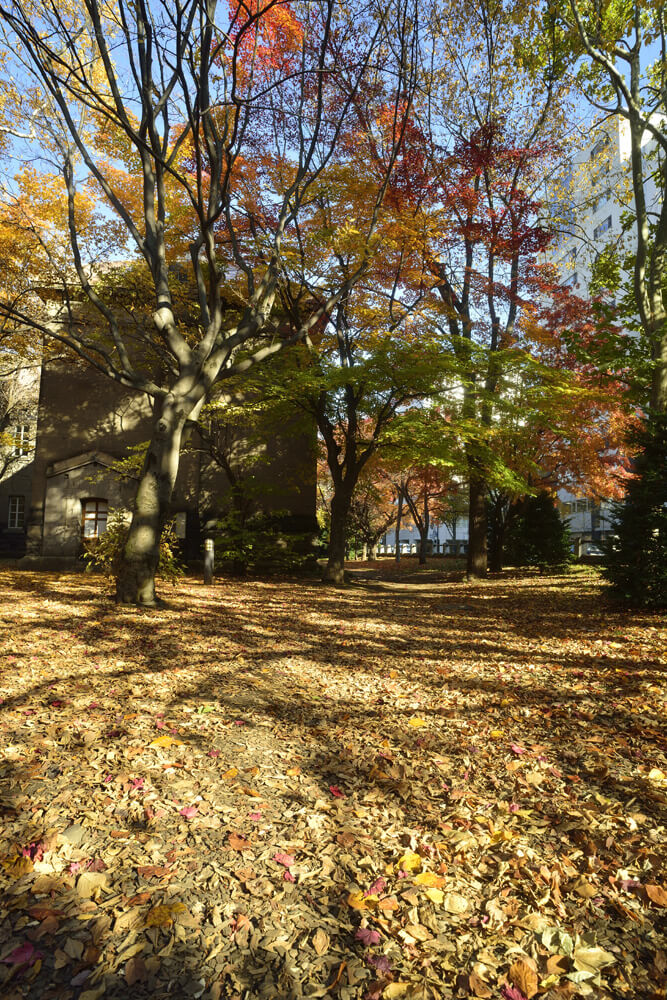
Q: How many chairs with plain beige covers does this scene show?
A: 0